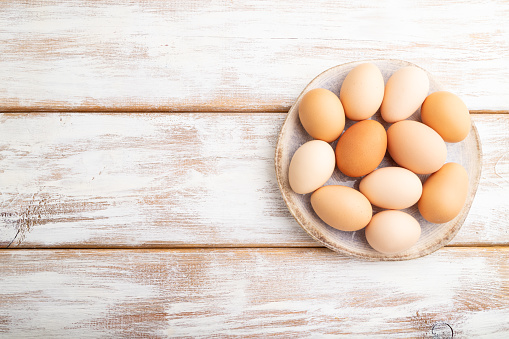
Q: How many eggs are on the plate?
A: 11